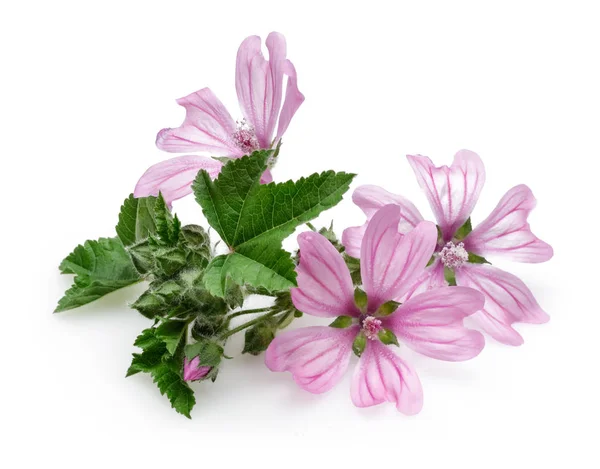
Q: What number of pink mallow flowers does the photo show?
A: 3